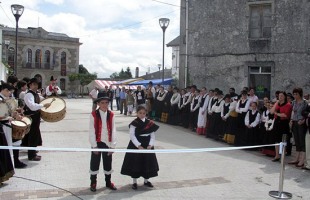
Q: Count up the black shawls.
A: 1